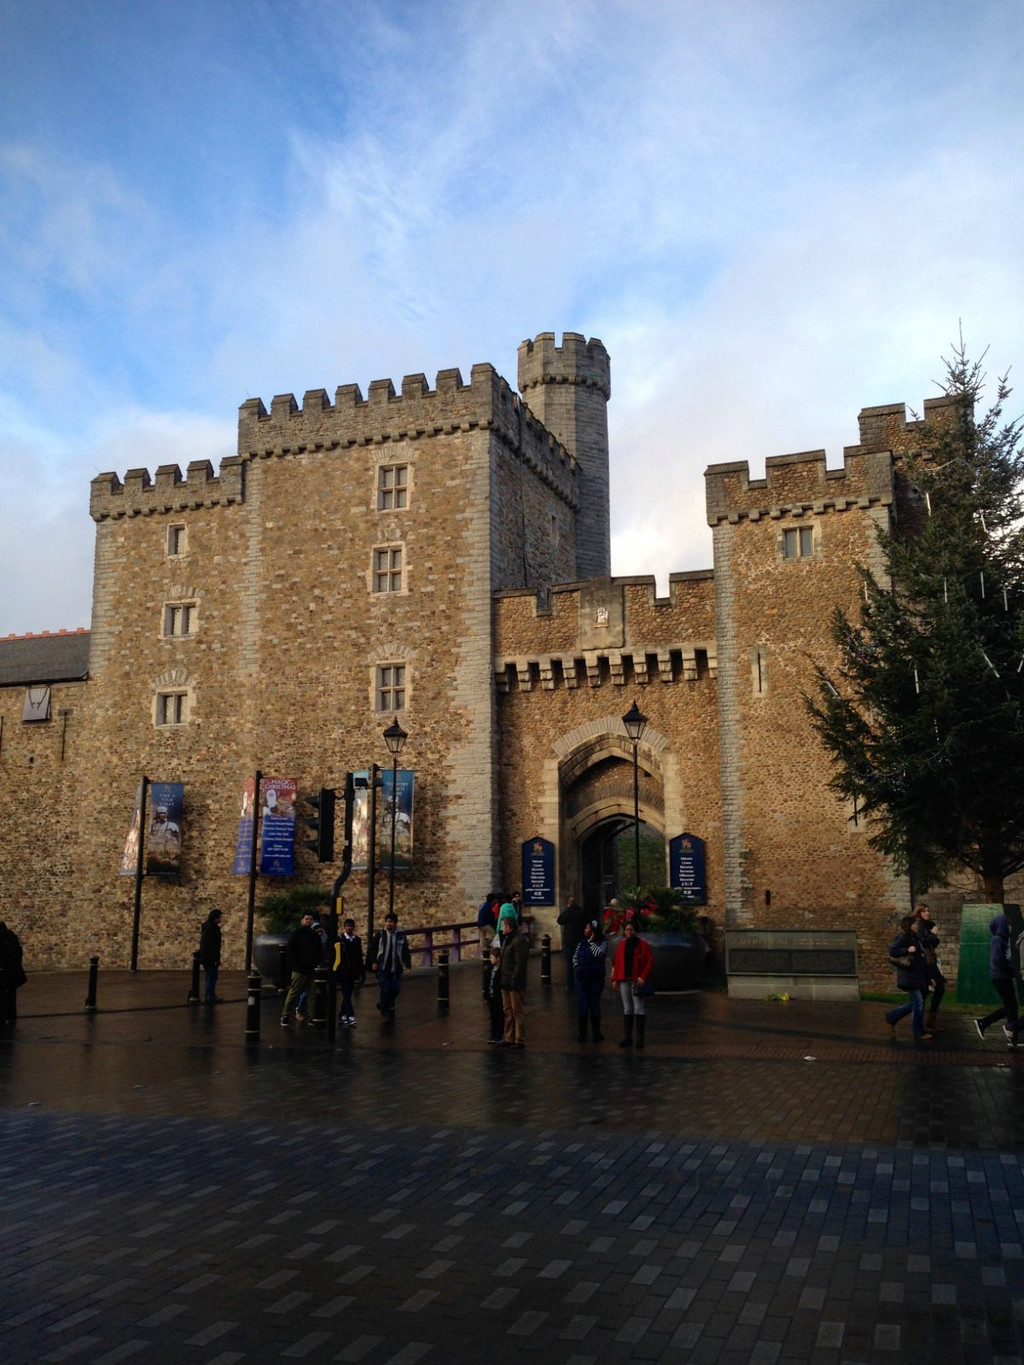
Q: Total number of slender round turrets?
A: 1